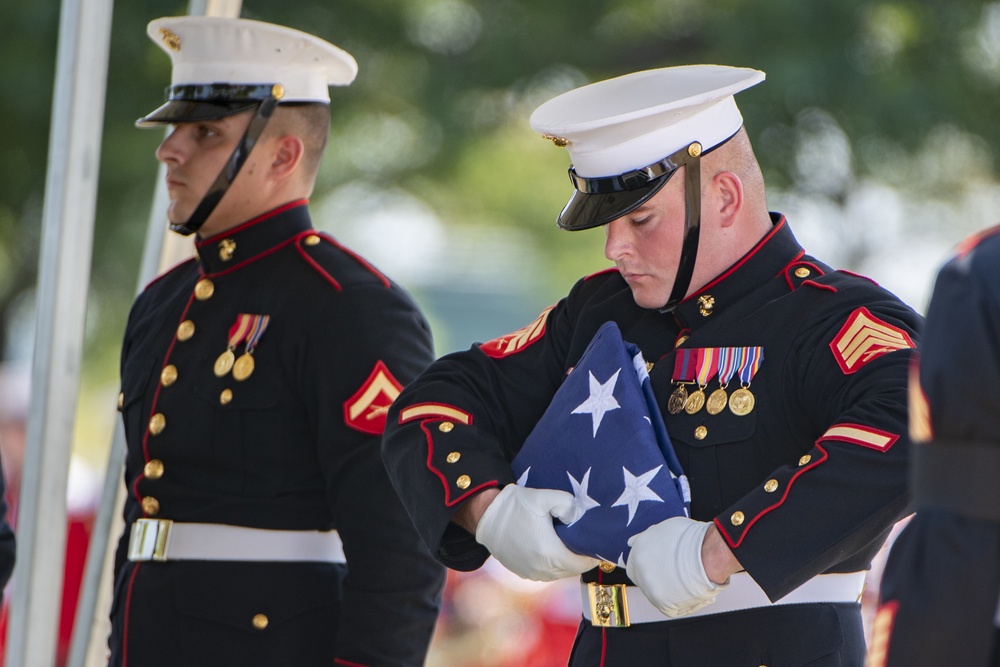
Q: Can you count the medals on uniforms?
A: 6